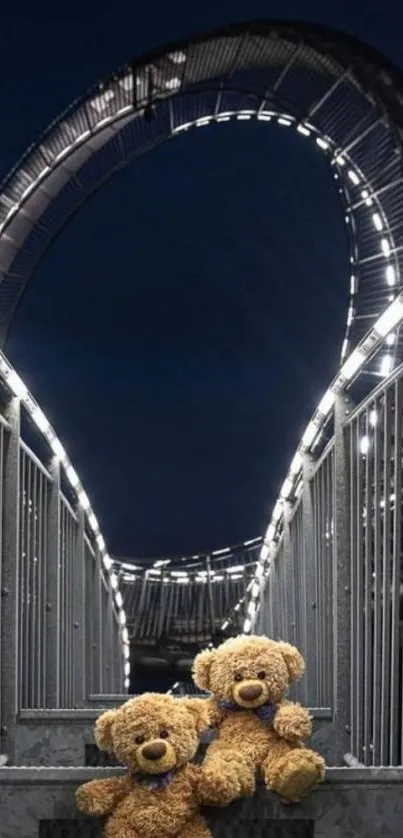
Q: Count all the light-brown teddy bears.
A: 2